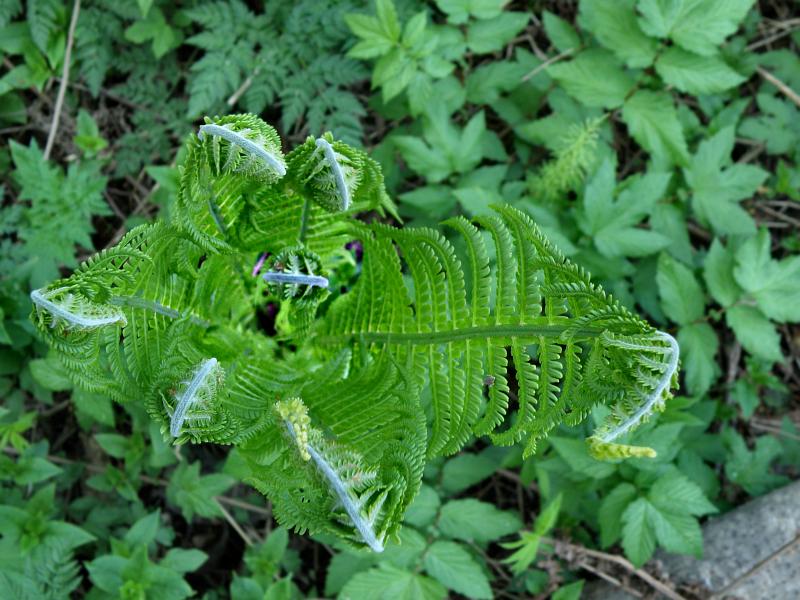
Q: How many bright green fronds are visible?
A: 7